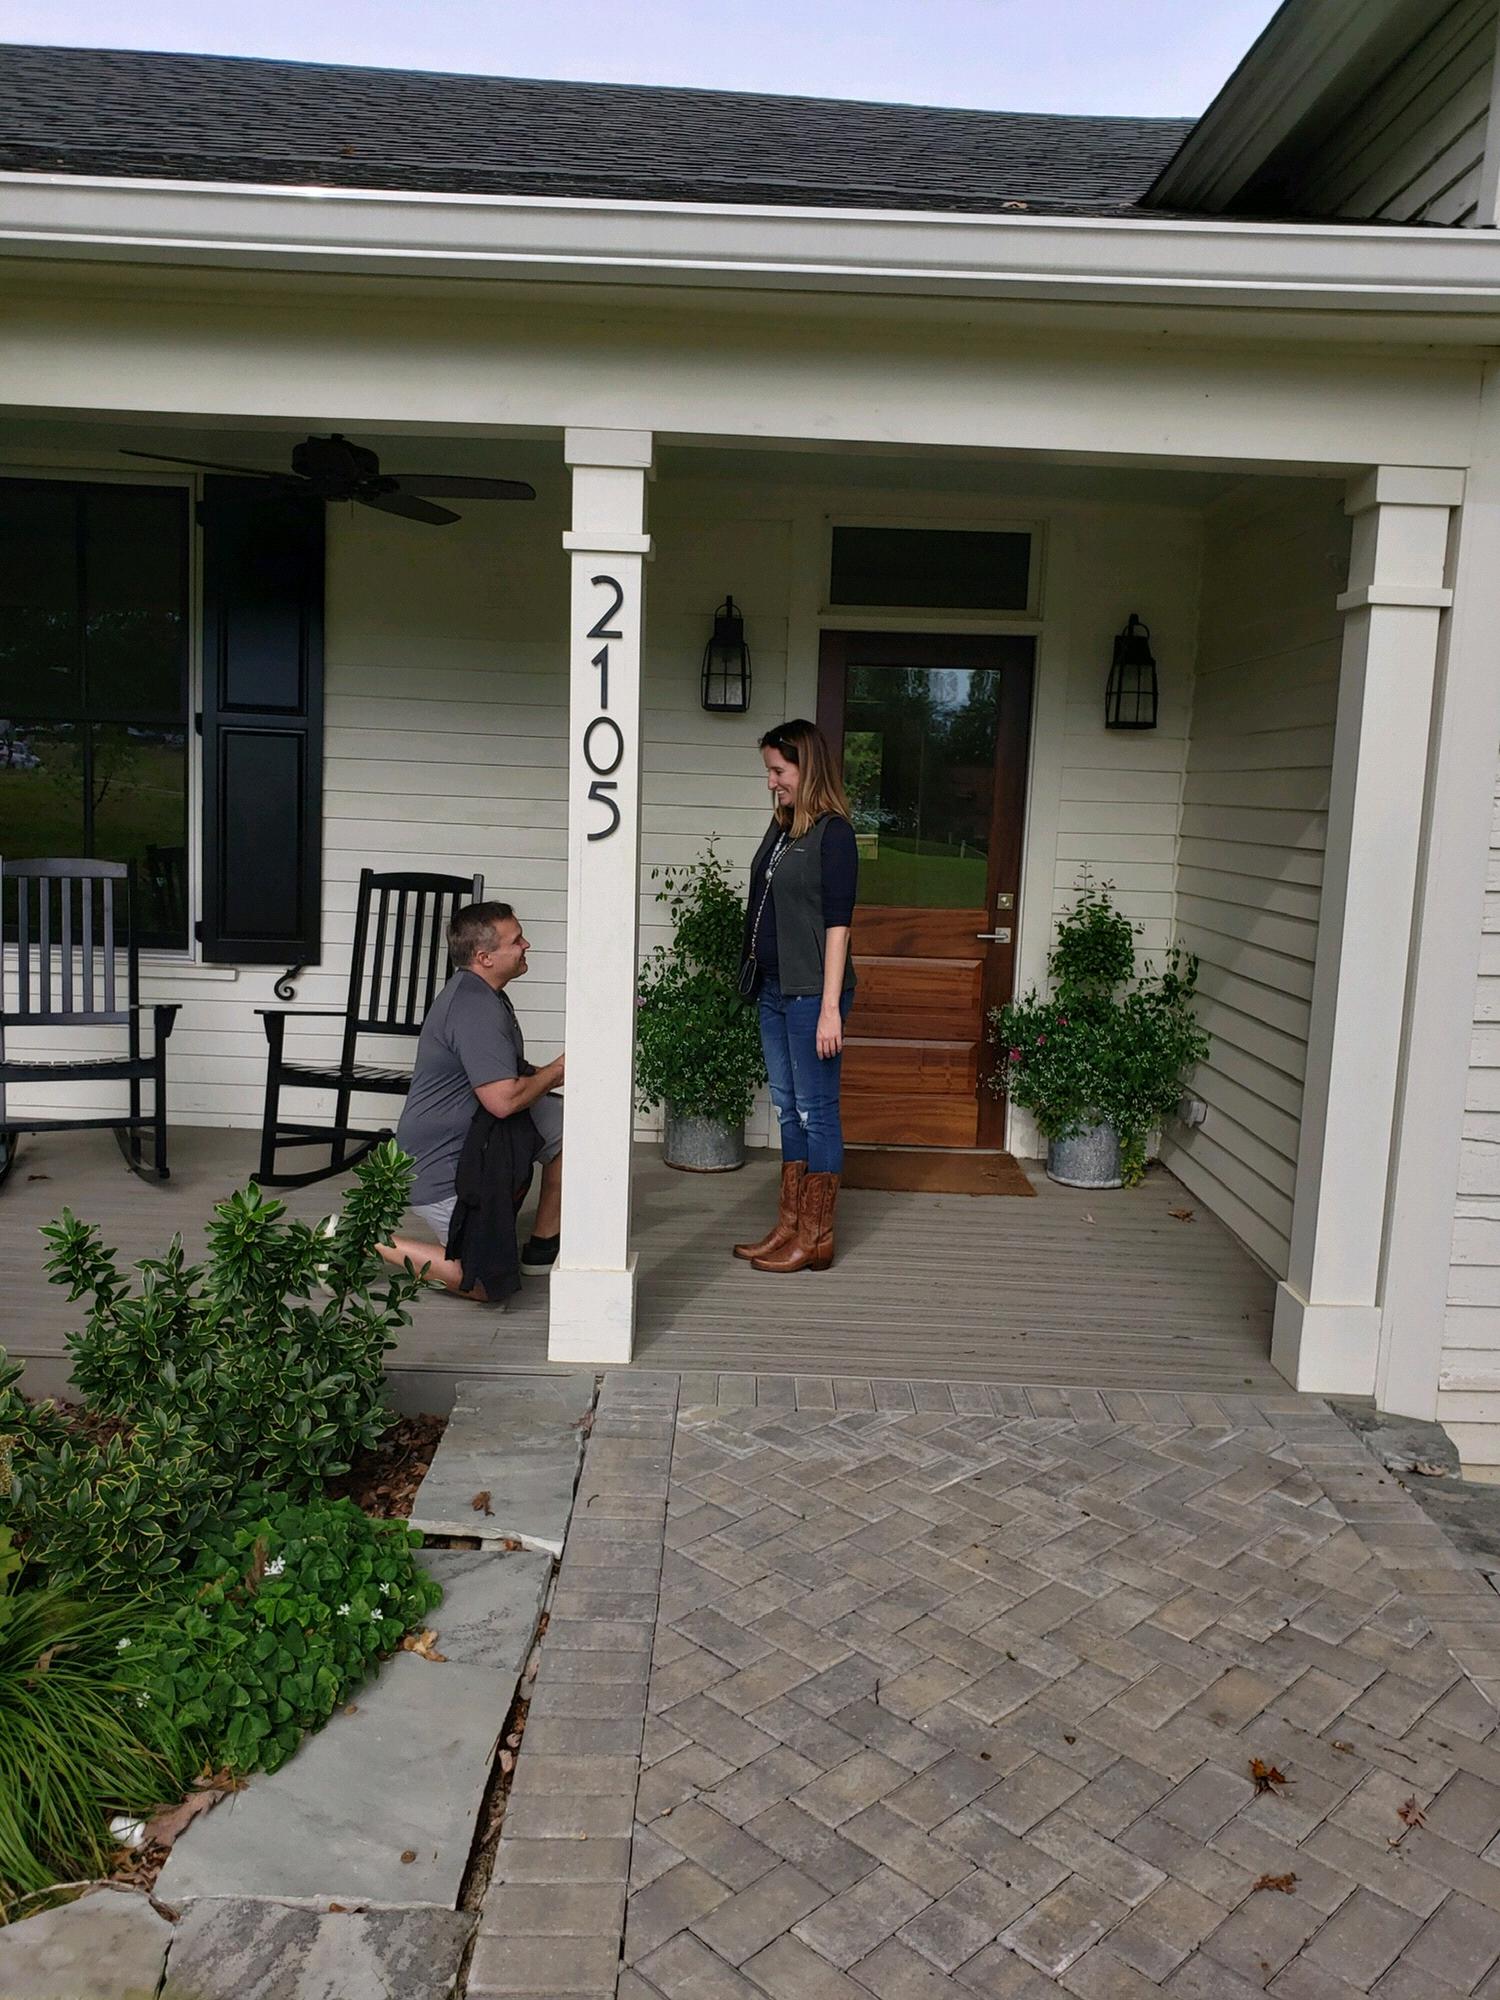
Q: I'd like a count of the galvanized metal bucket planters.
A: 2